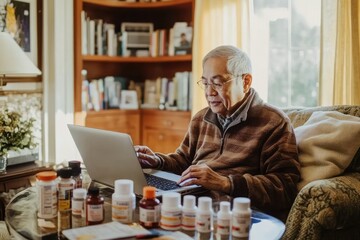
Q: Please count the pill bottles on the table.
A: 12